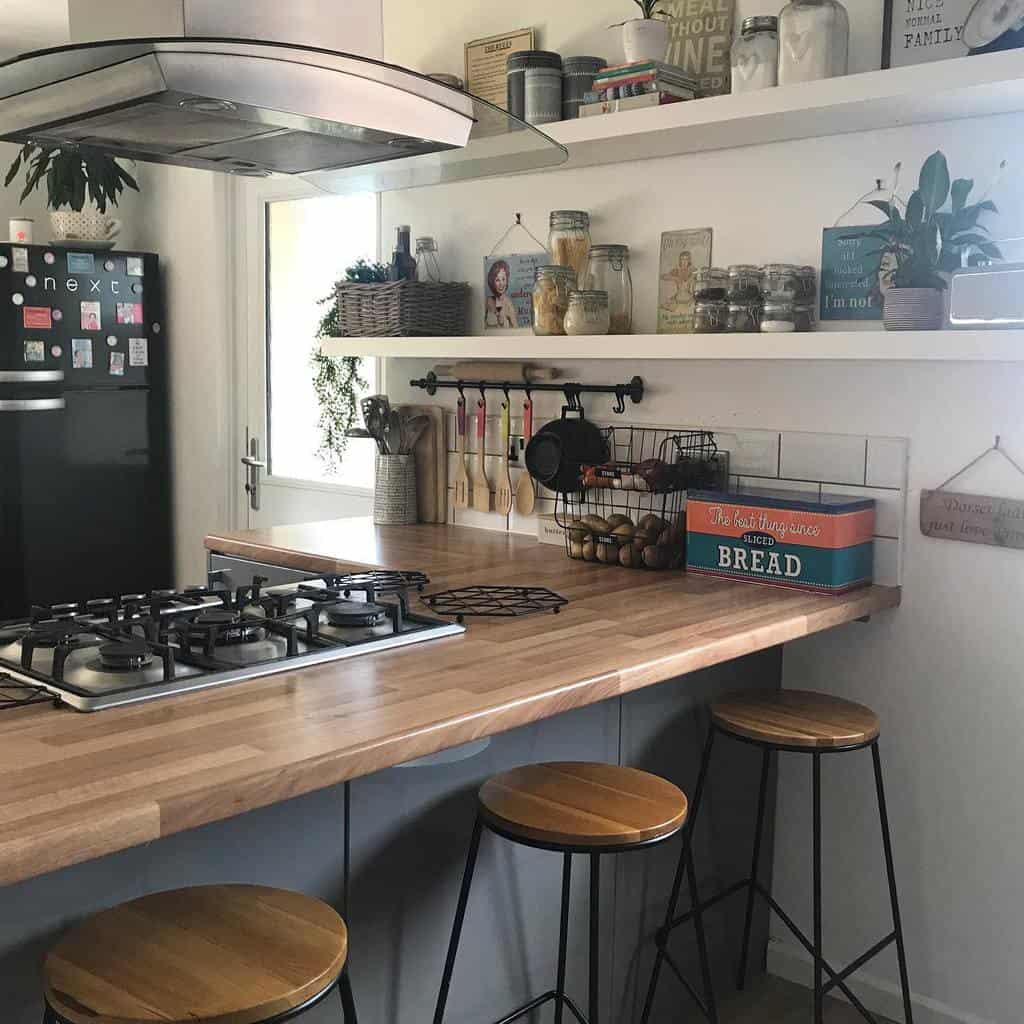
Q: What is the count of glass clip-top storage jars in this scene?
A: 12